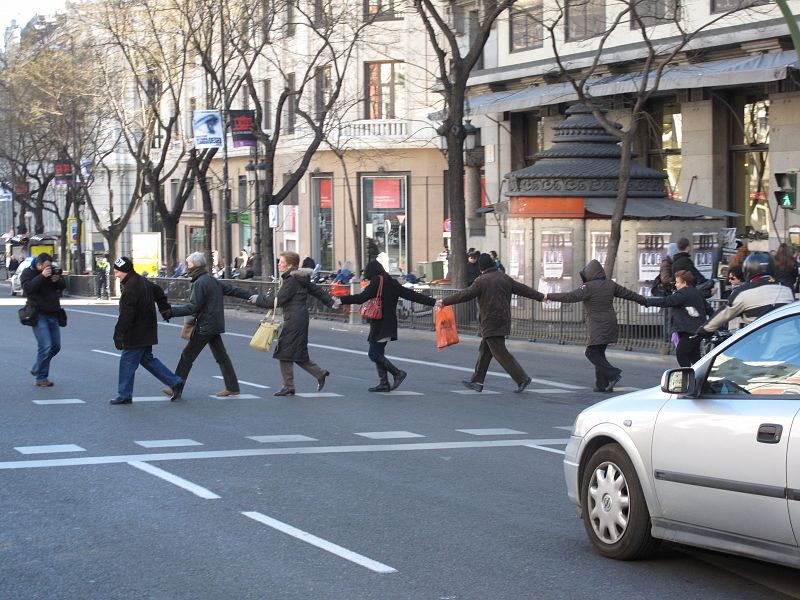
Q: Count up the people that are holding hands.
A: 7